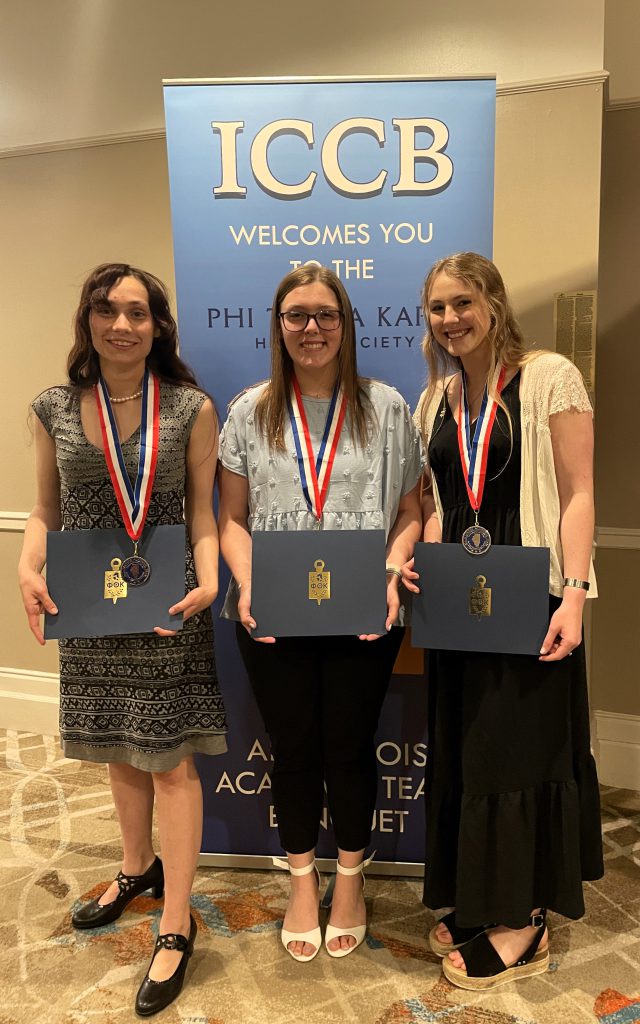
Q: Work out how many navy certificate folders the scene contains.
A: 3